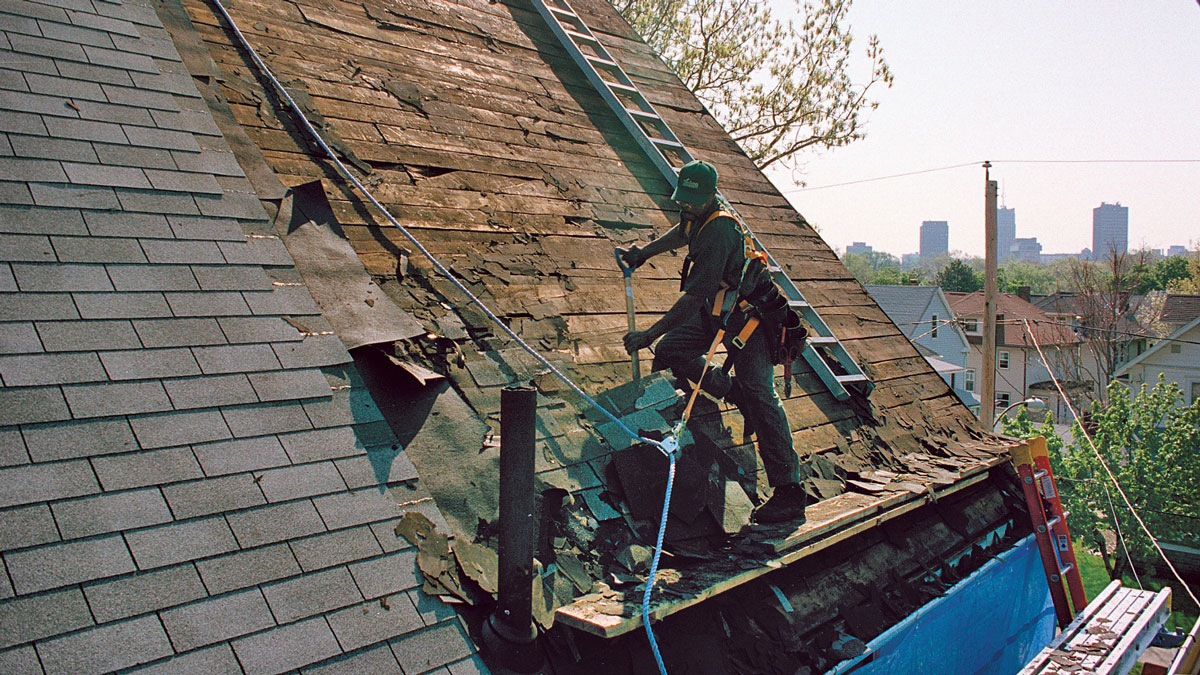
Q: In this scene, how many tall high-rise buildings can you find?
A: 3